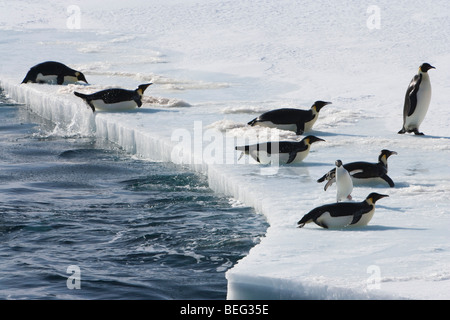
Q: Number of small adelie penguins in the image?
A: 1